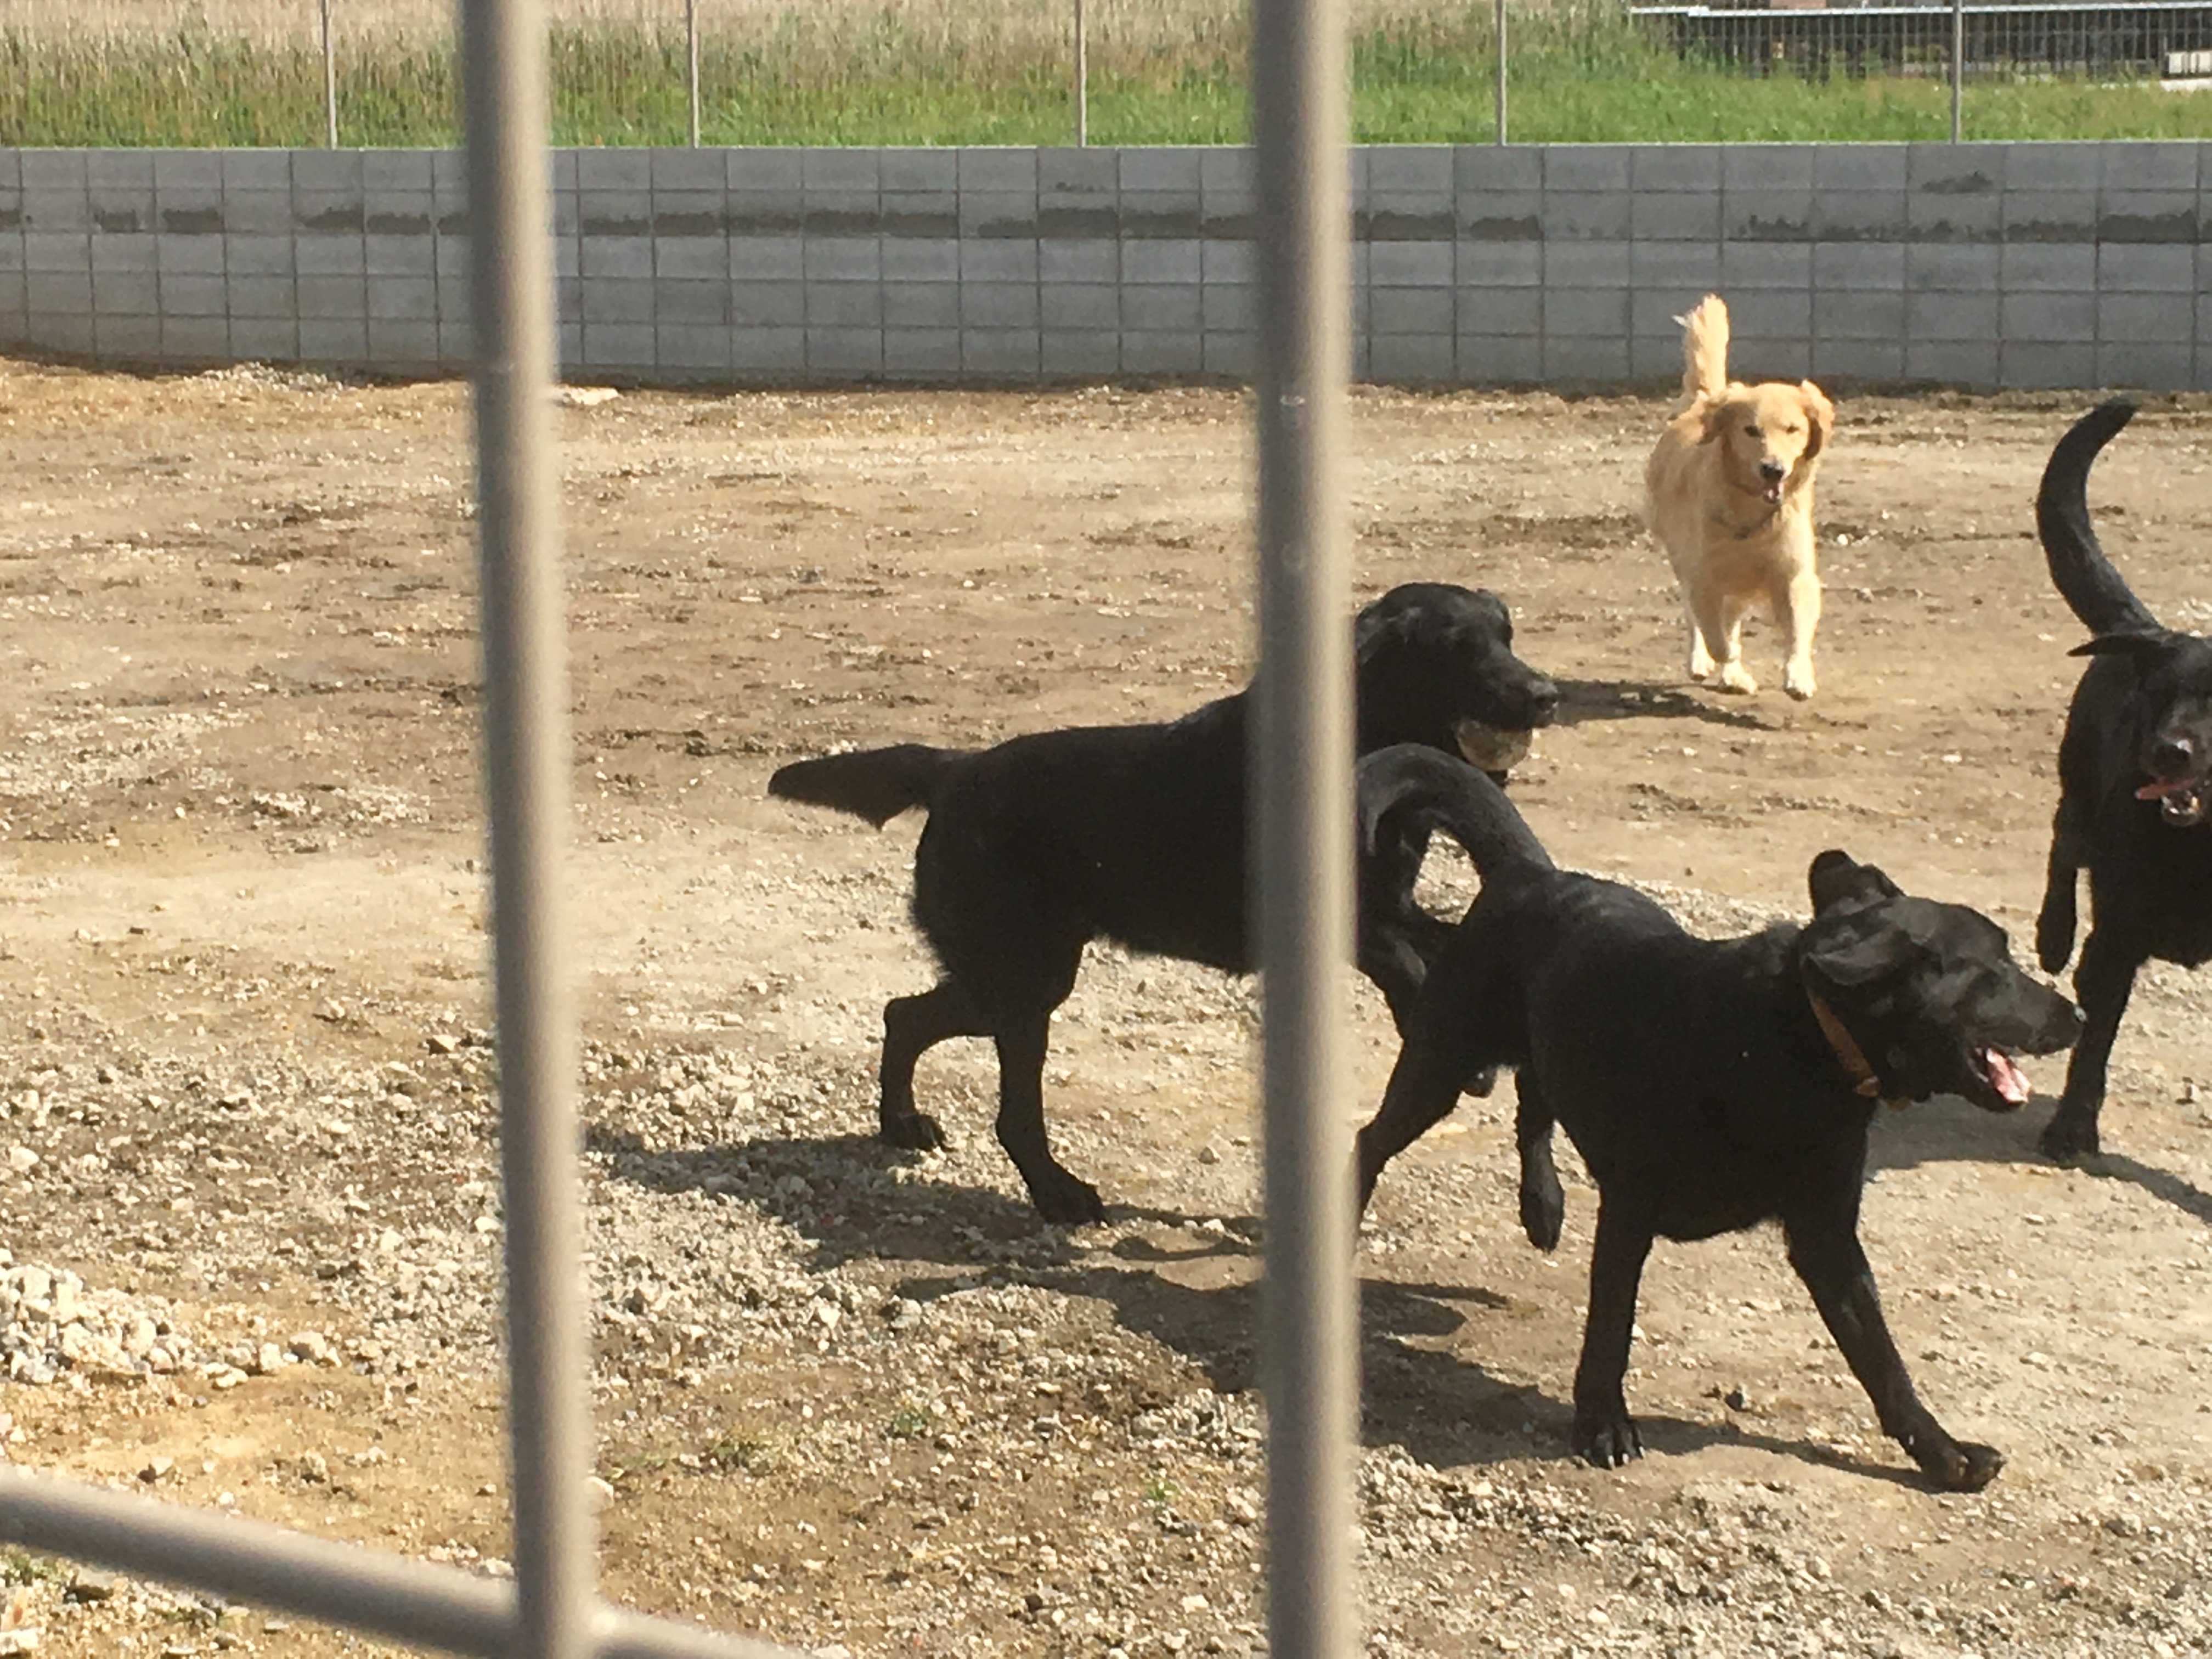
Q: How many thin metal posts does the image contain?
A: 5